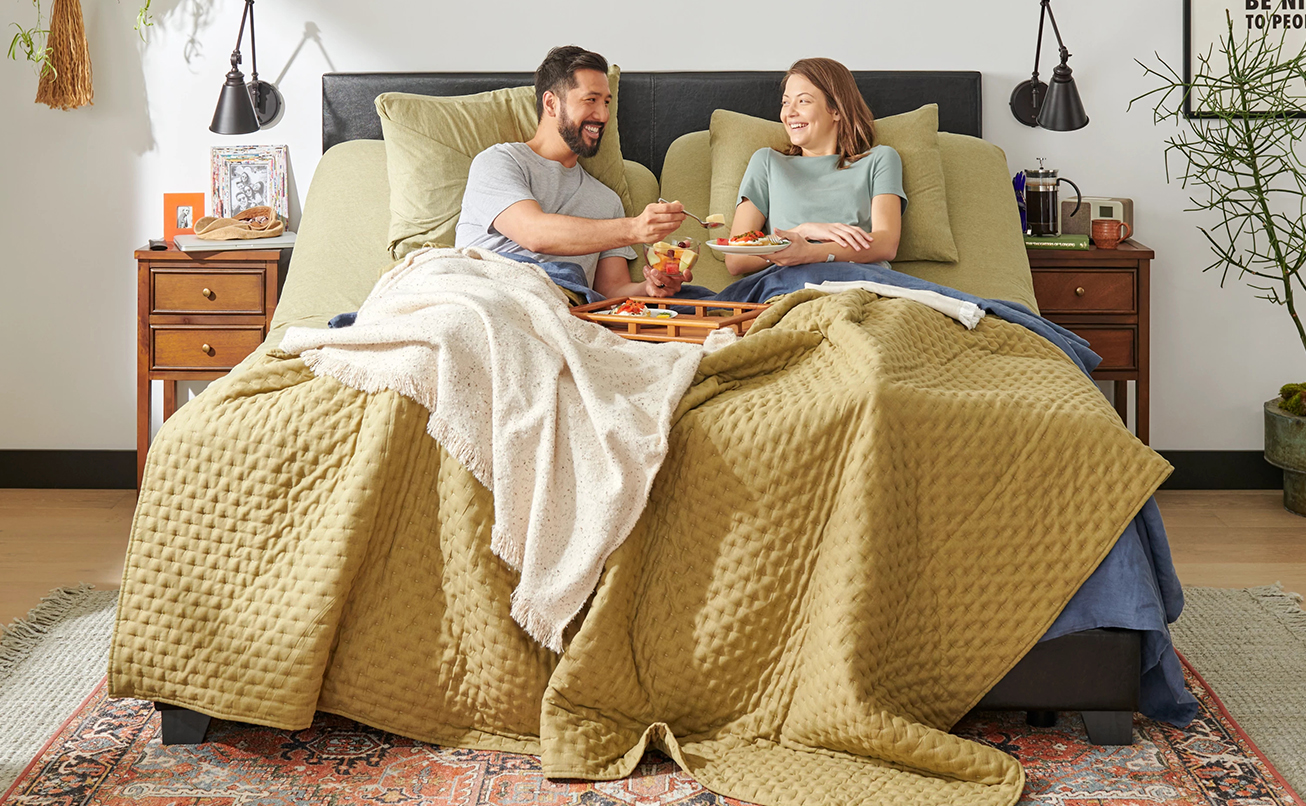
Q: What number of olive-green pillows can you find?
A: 2